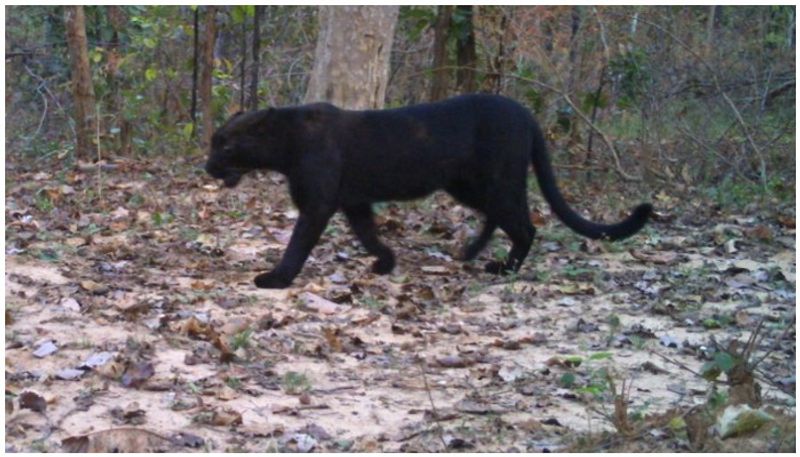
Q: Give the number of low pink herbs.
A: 0